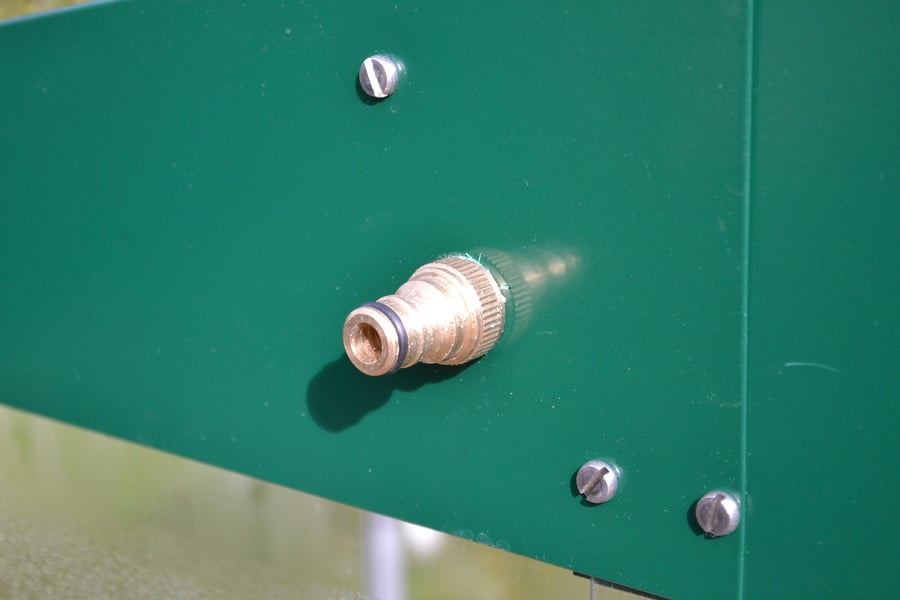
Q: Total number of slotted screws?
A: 3